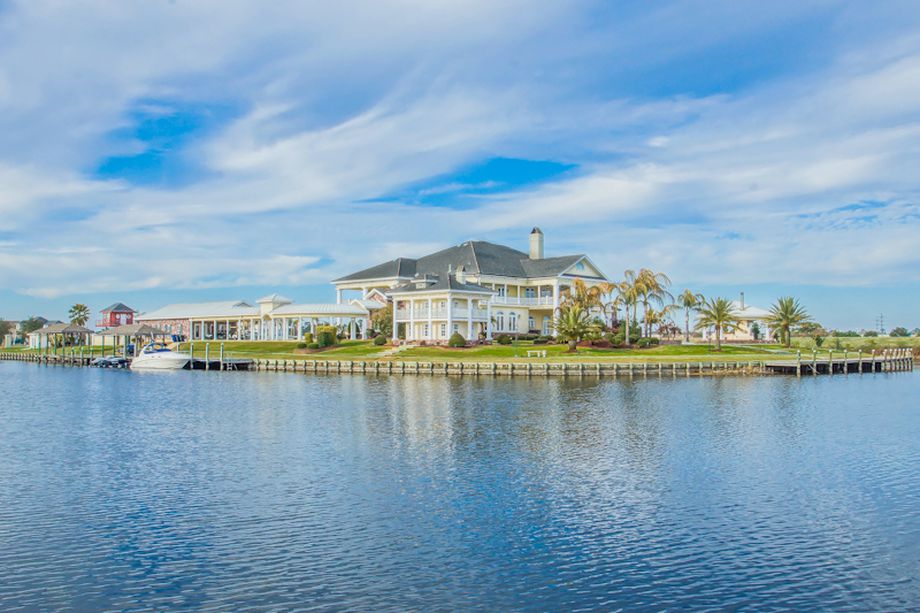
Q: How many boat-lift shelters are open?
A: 2